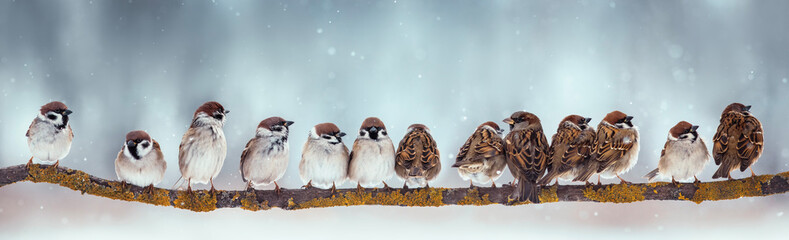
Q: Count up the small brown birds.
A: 13